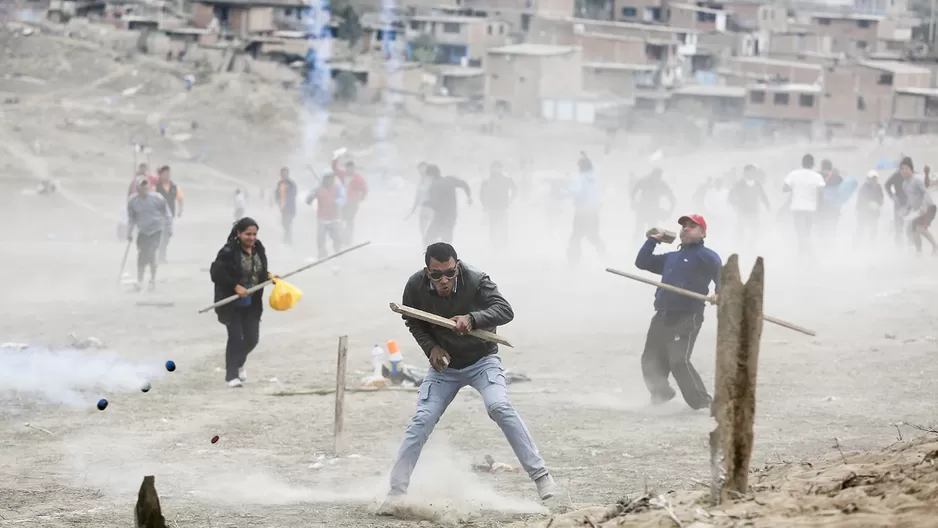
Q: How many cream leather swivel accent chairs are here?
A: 0